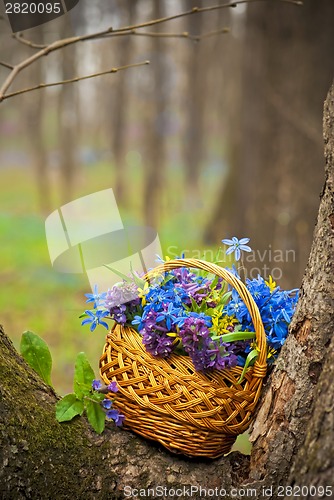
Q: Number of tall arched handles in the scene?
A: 1